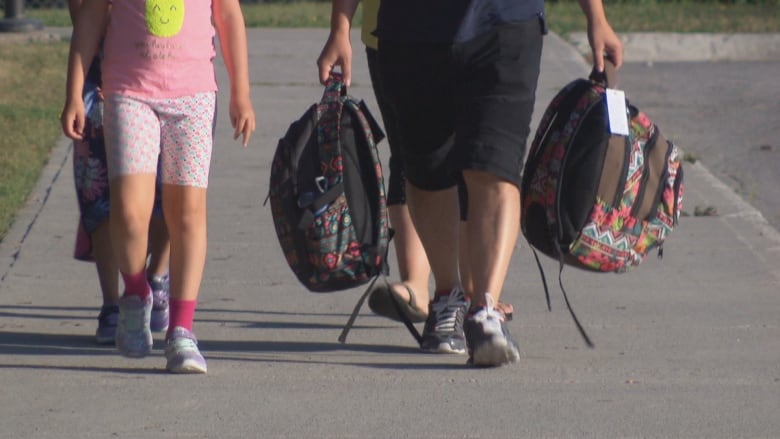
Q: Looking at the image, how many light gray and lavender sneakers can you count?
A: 2